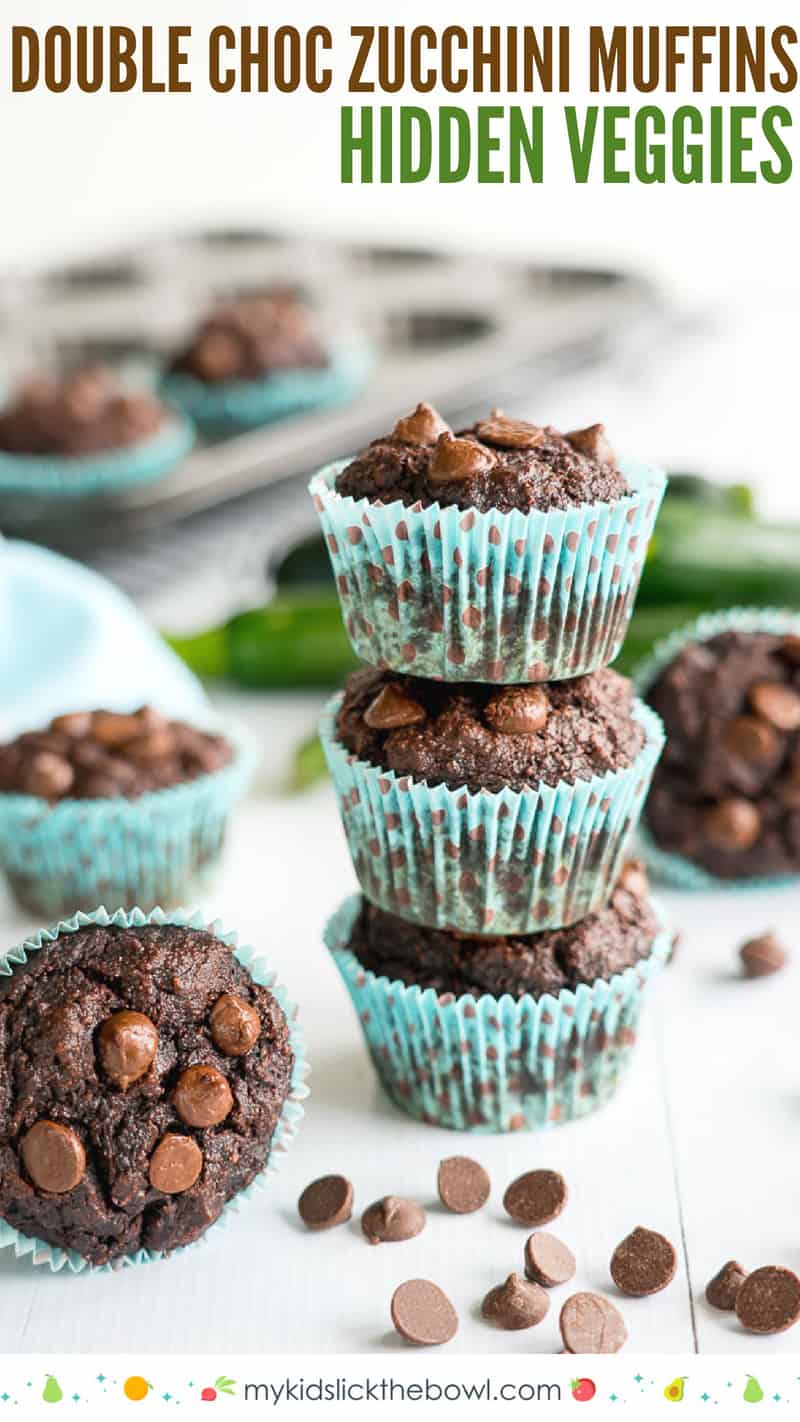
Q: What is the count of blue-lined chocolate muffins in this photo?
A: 8